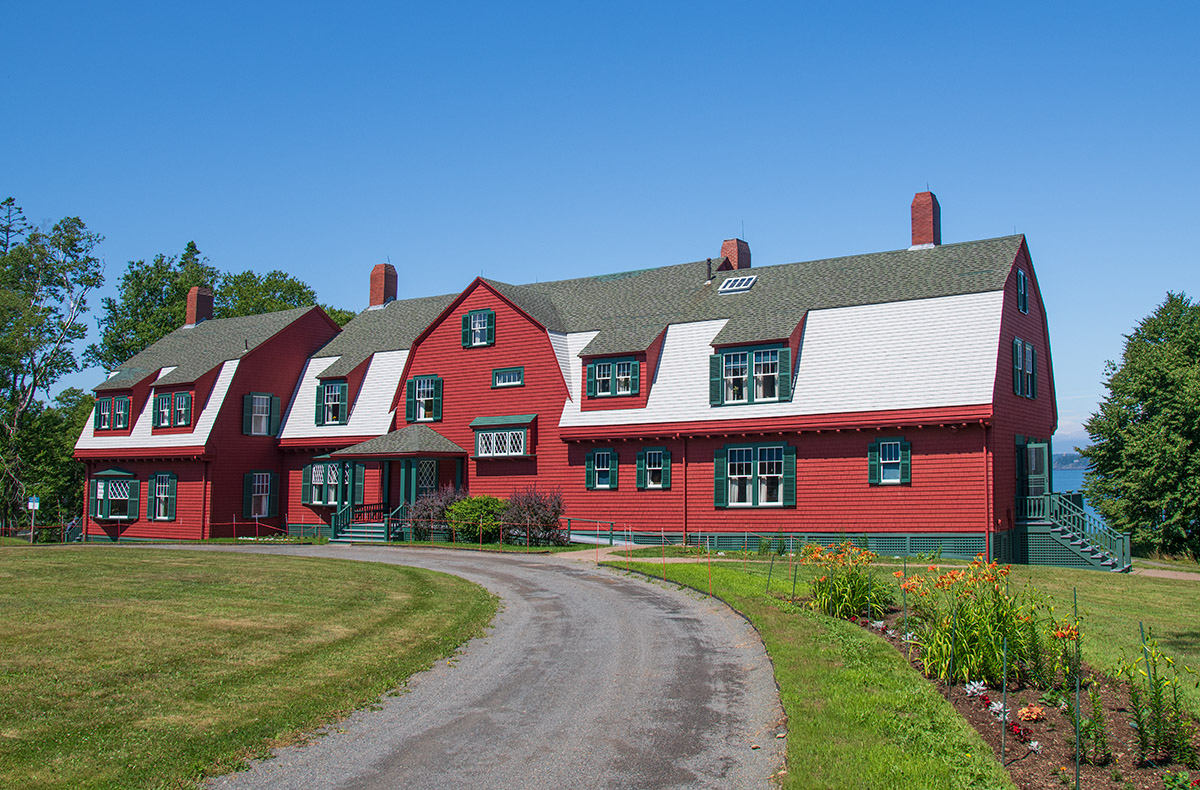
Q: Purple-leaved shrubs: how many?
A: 2